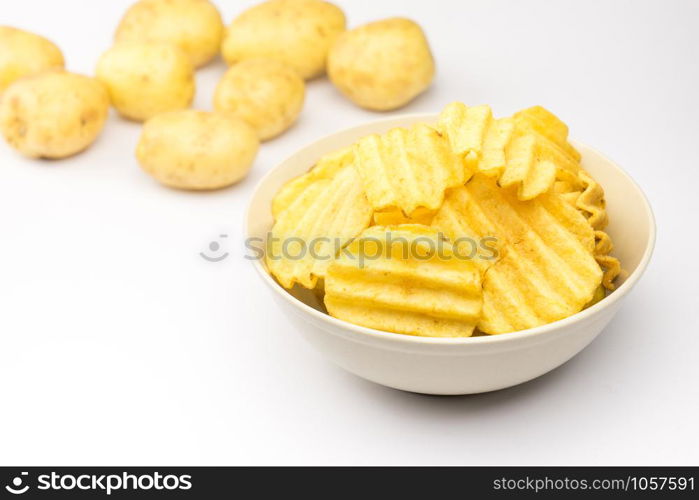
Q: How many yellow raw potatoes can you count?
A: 8